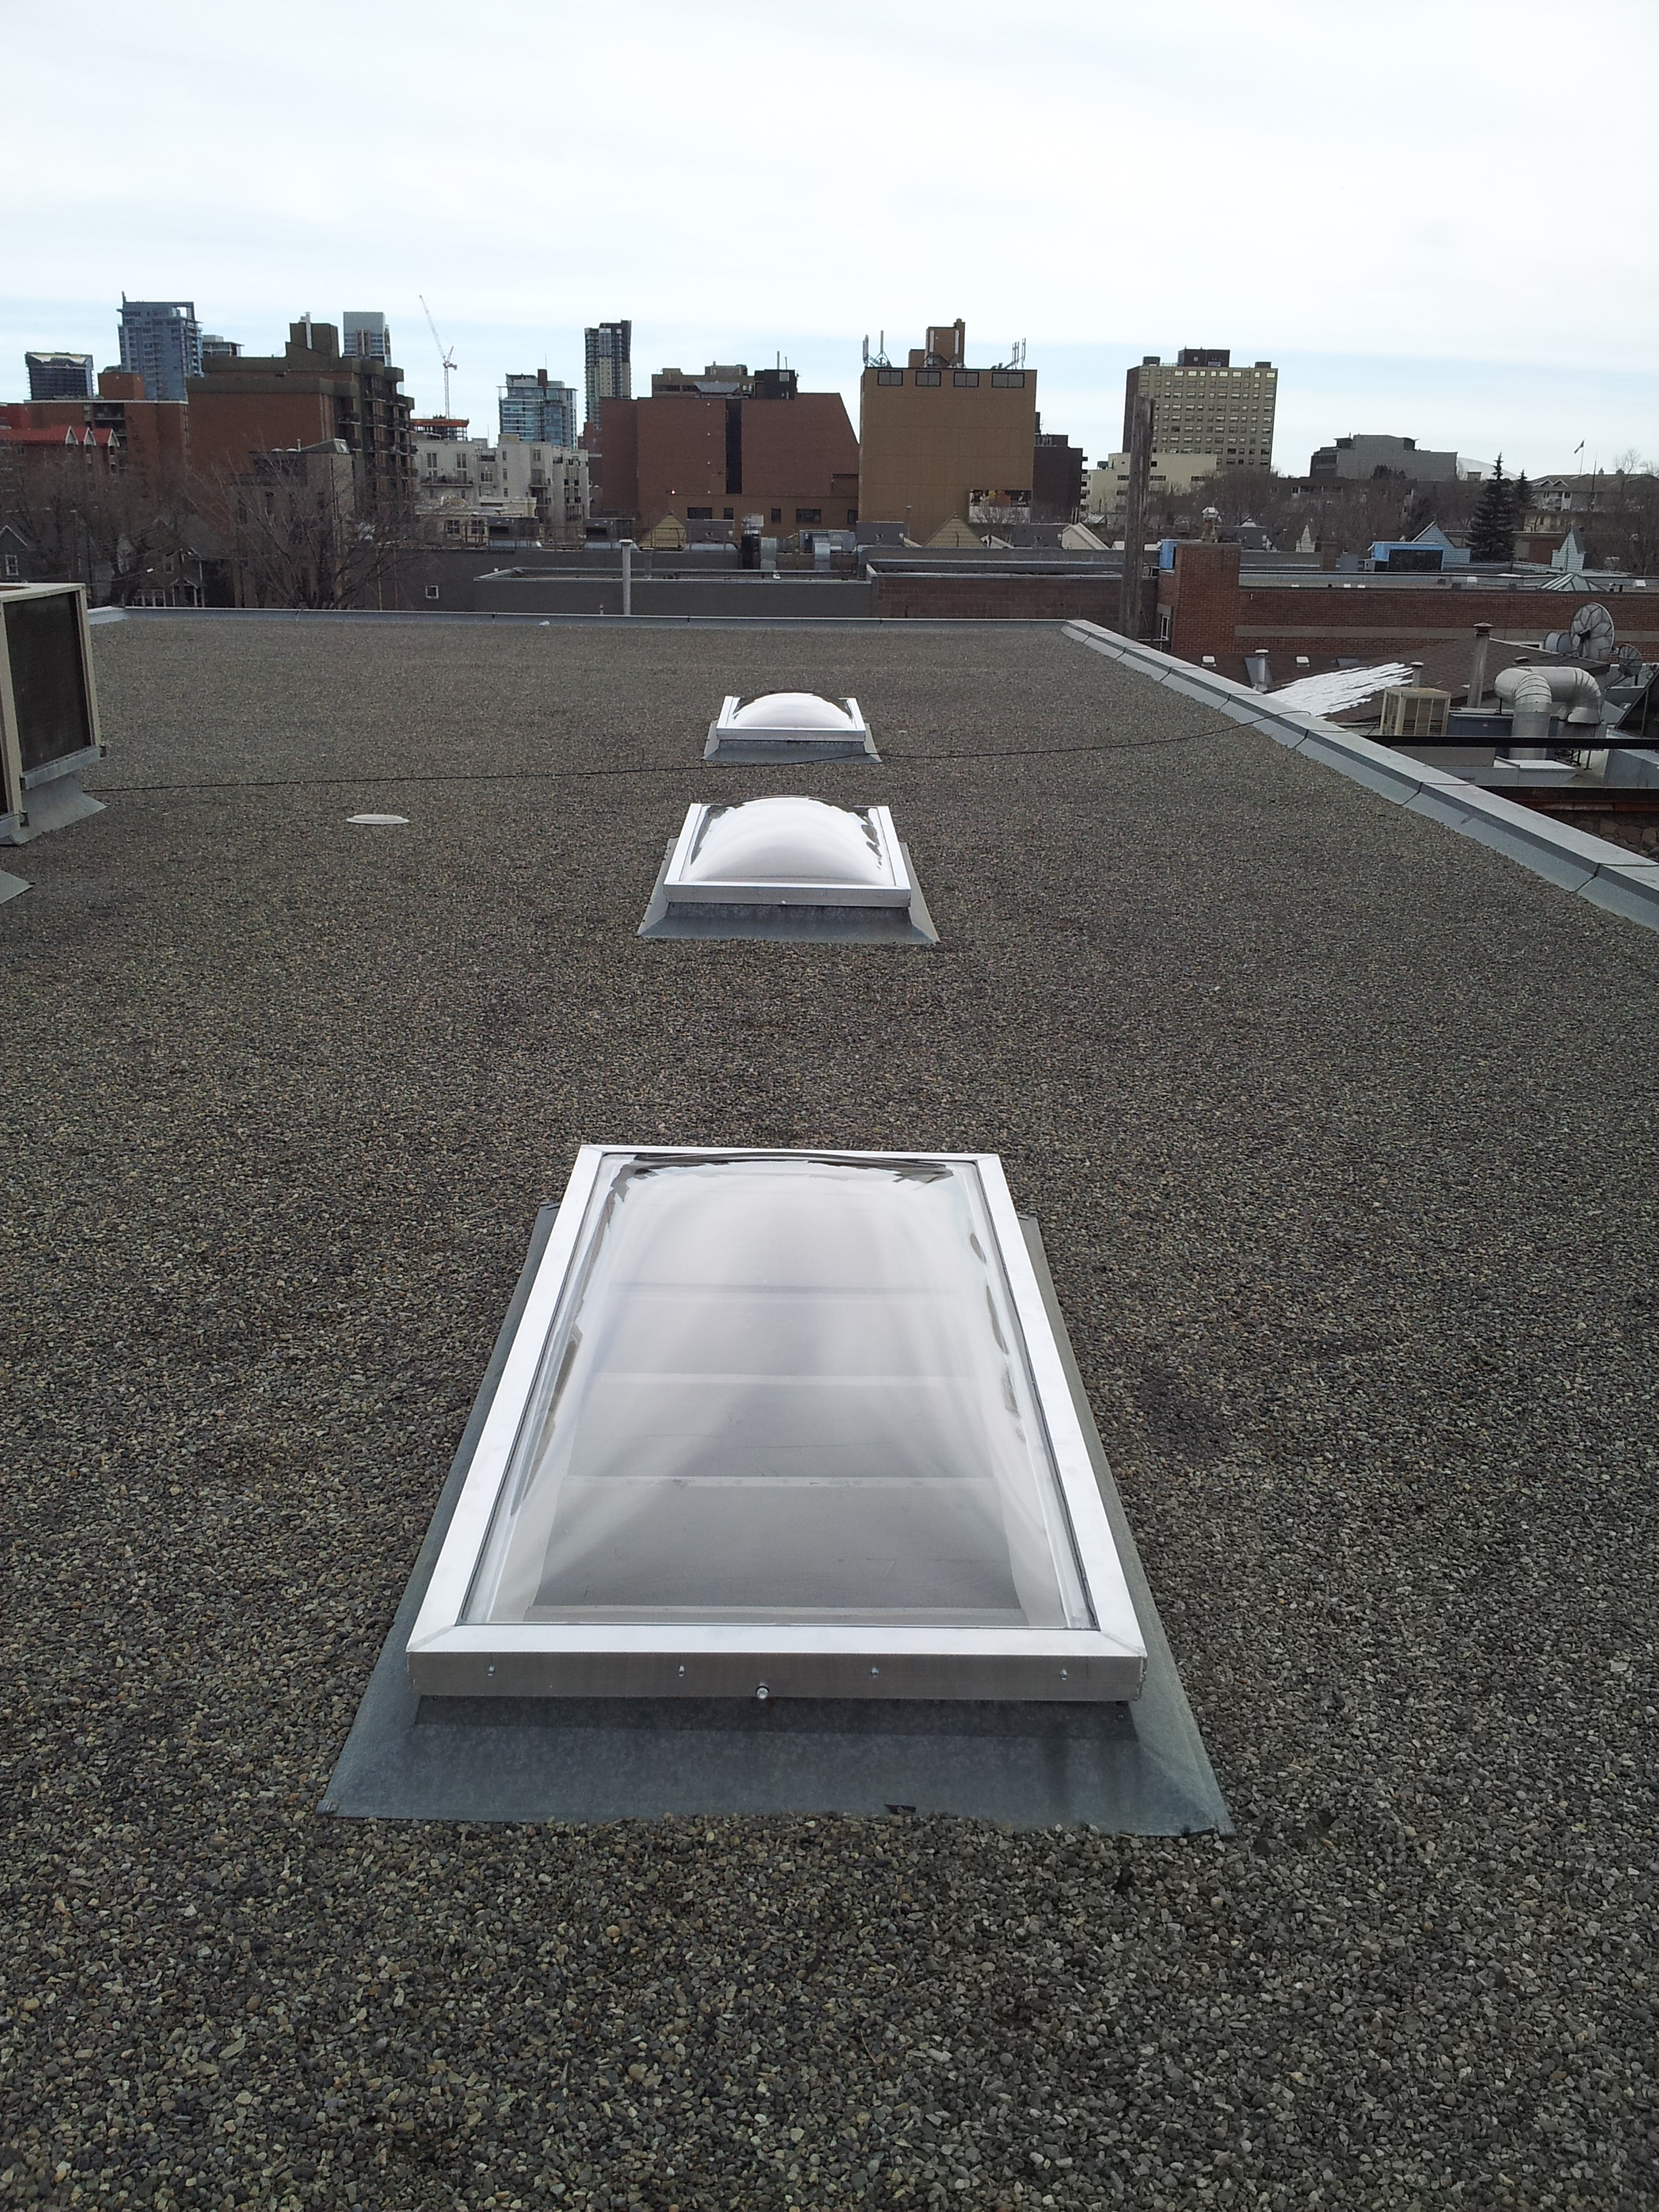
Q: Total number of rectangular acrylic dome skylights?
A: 3